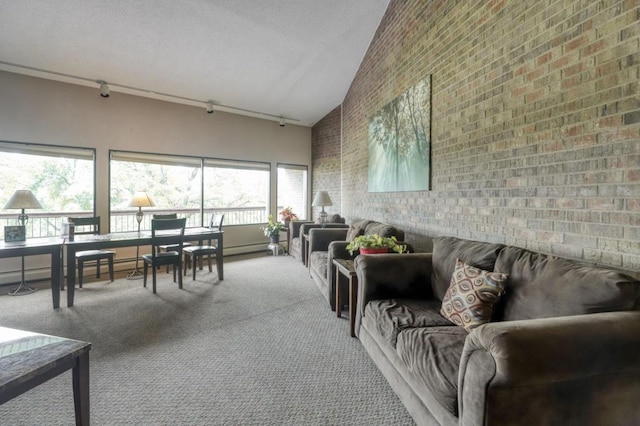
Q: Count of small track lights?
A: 3